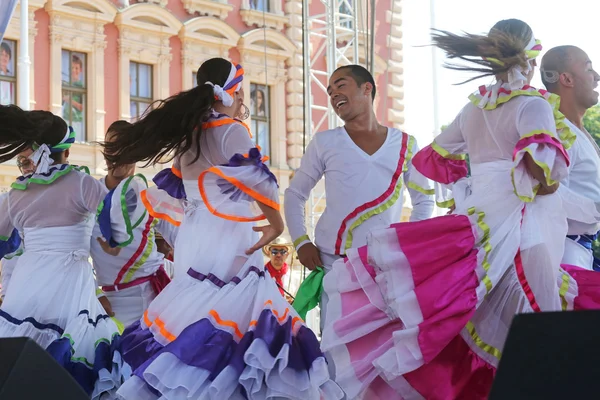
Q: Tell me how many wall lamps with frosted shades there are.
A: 0